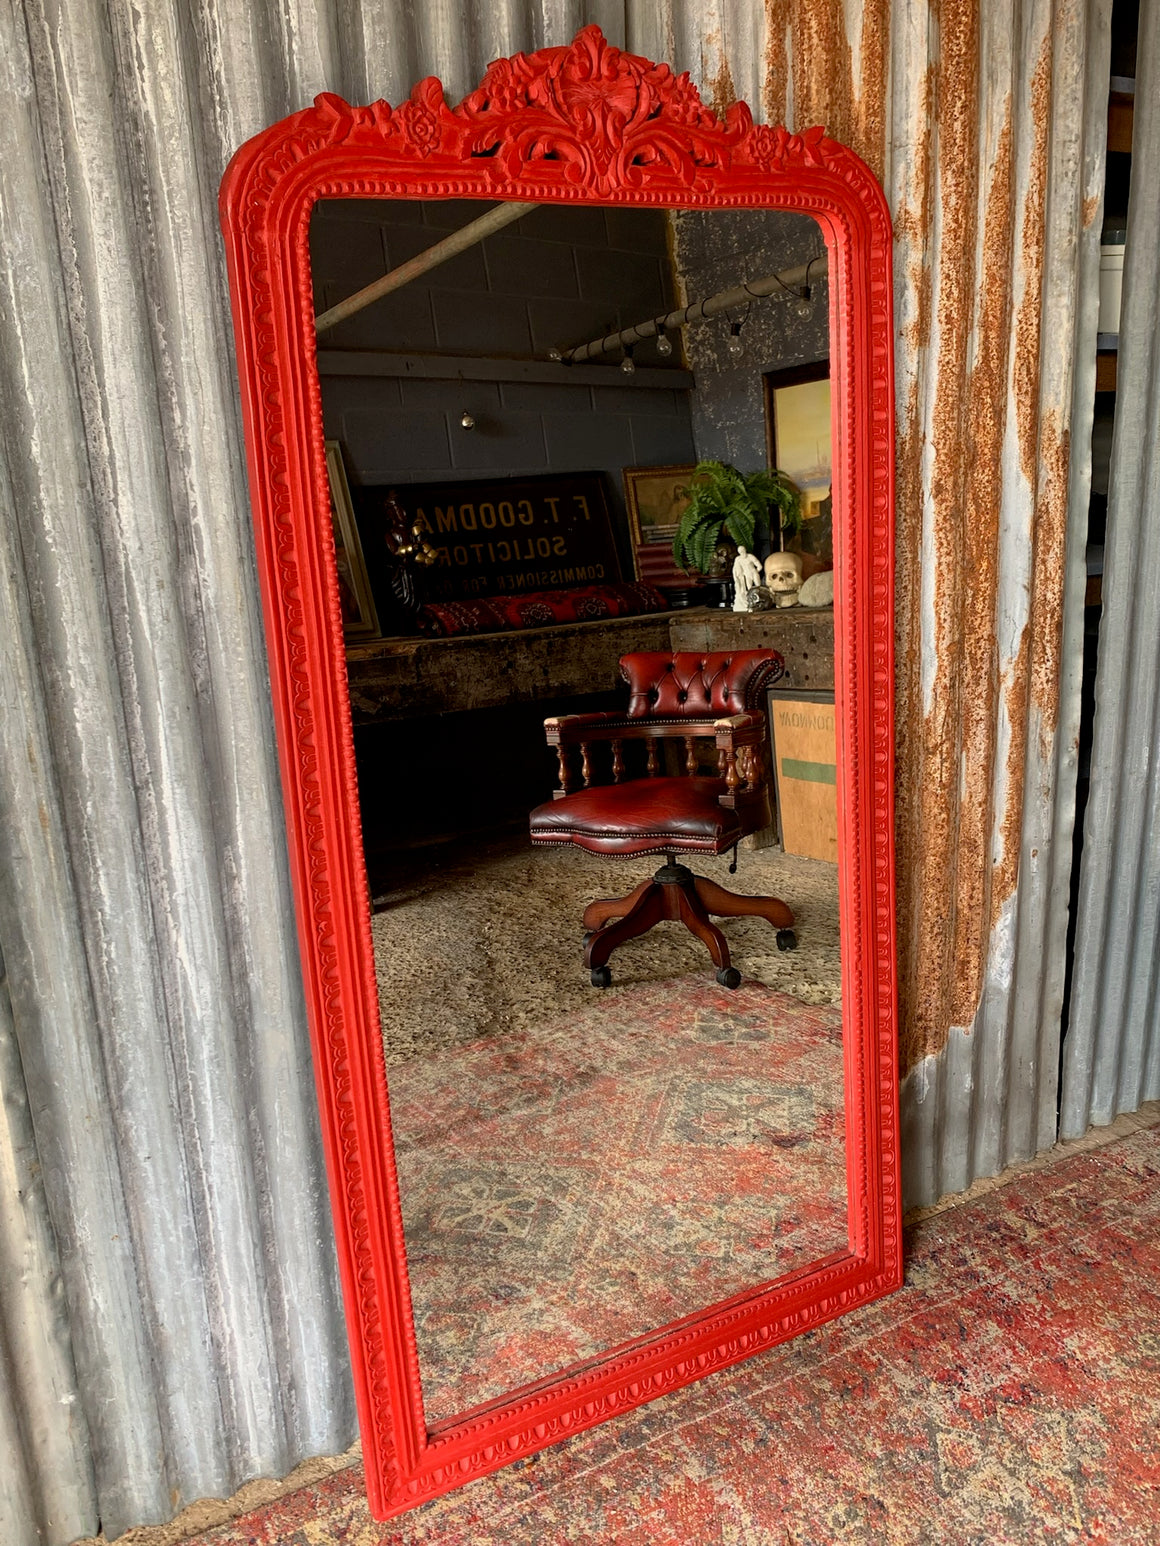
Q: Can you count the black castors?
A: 4